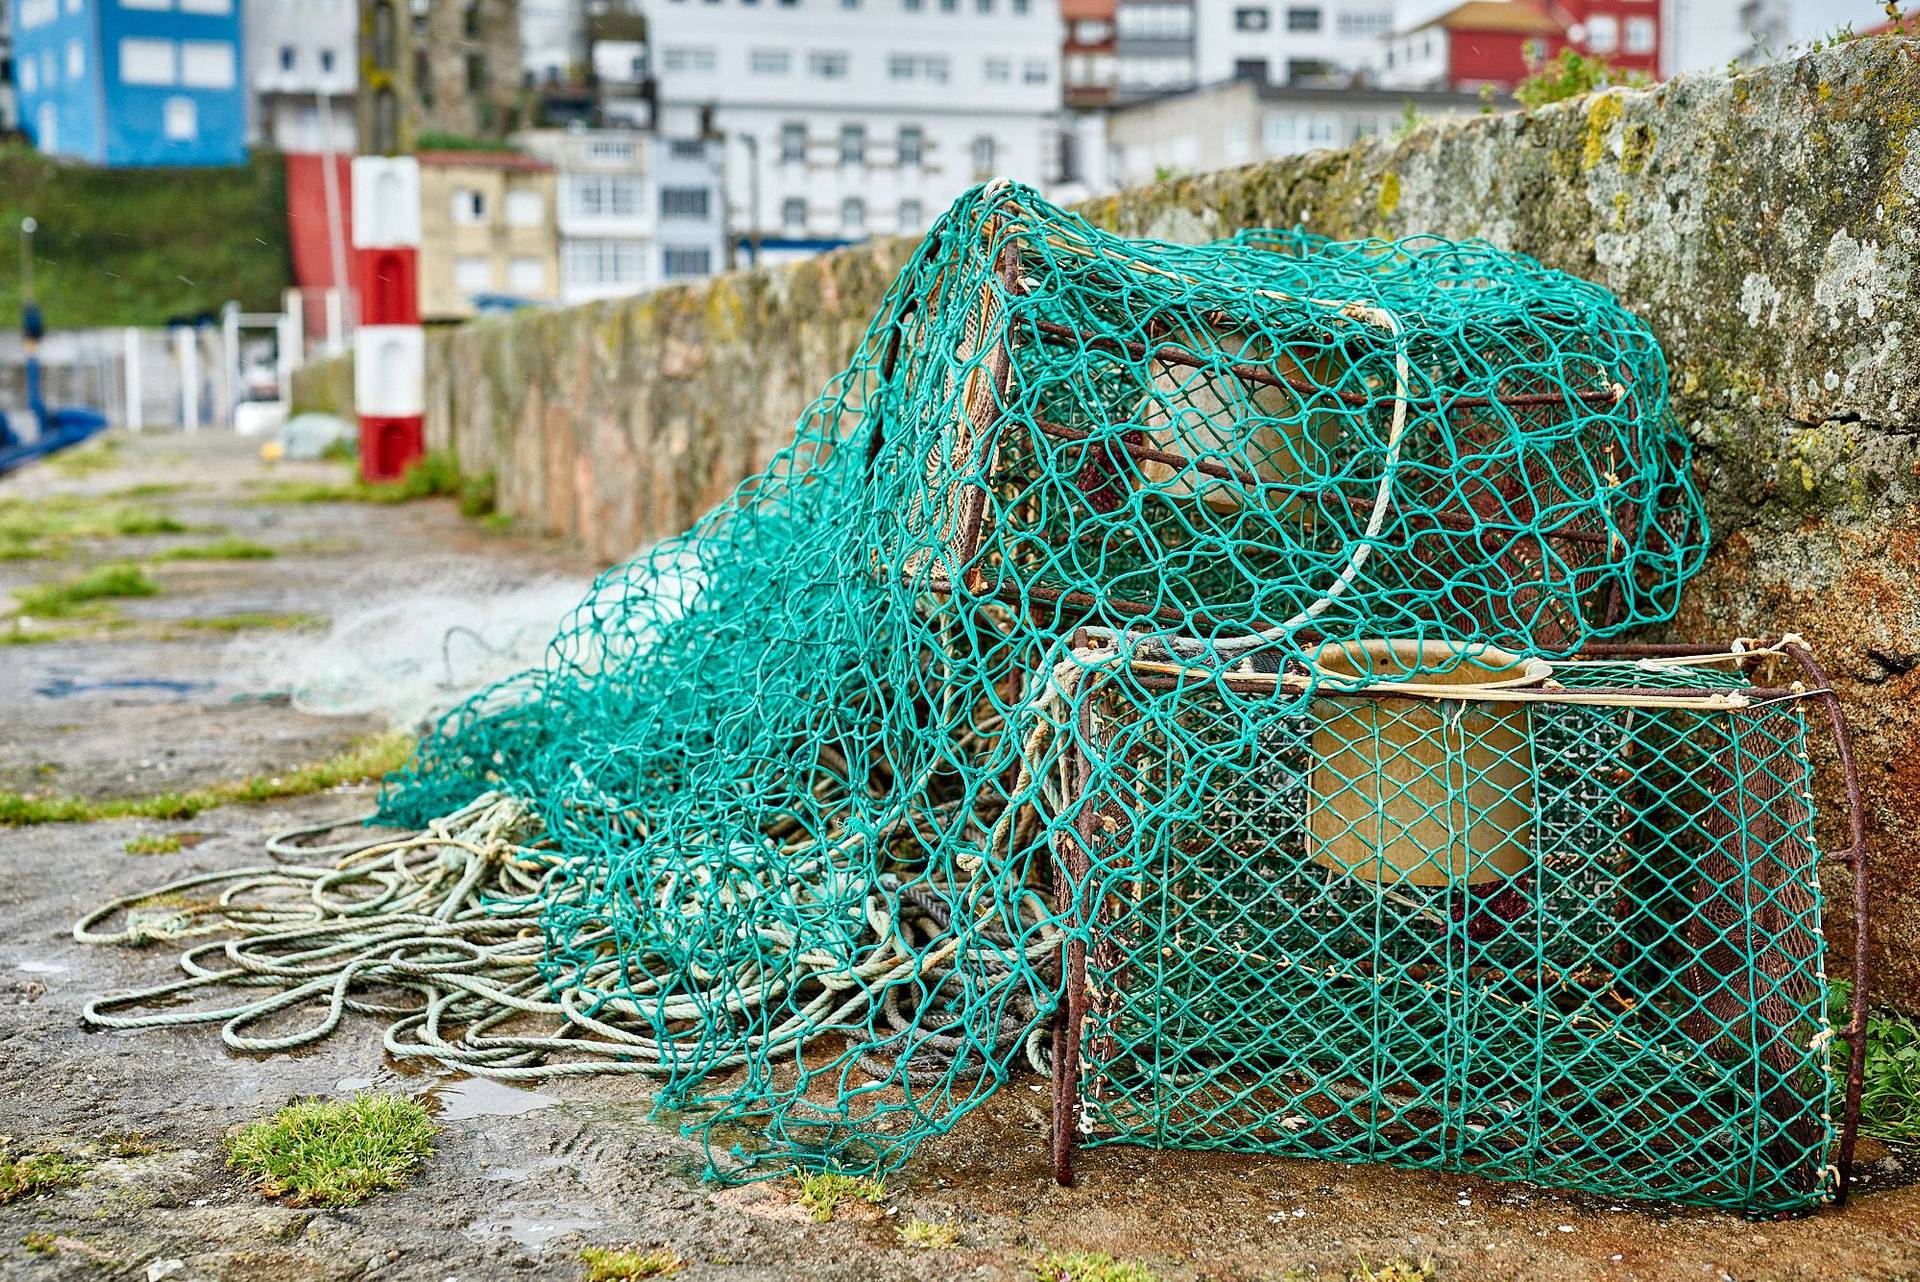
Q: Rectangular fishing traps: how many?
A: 2